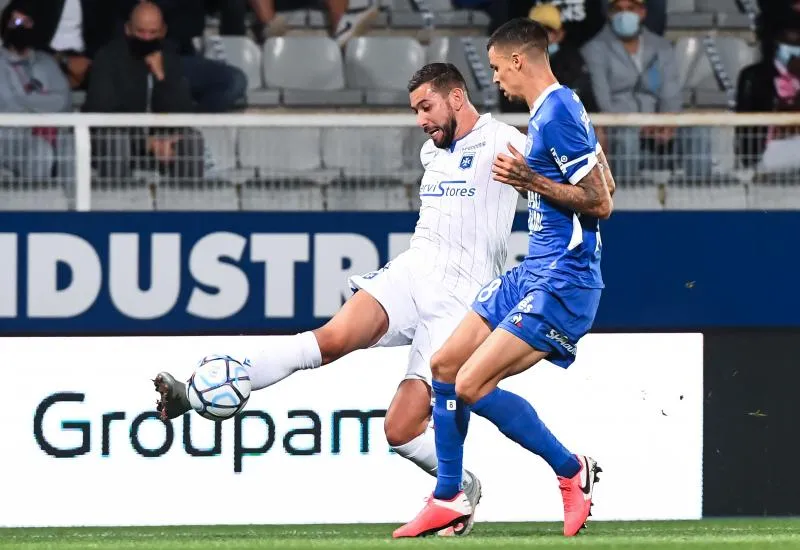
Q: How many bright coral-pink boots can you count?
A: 2